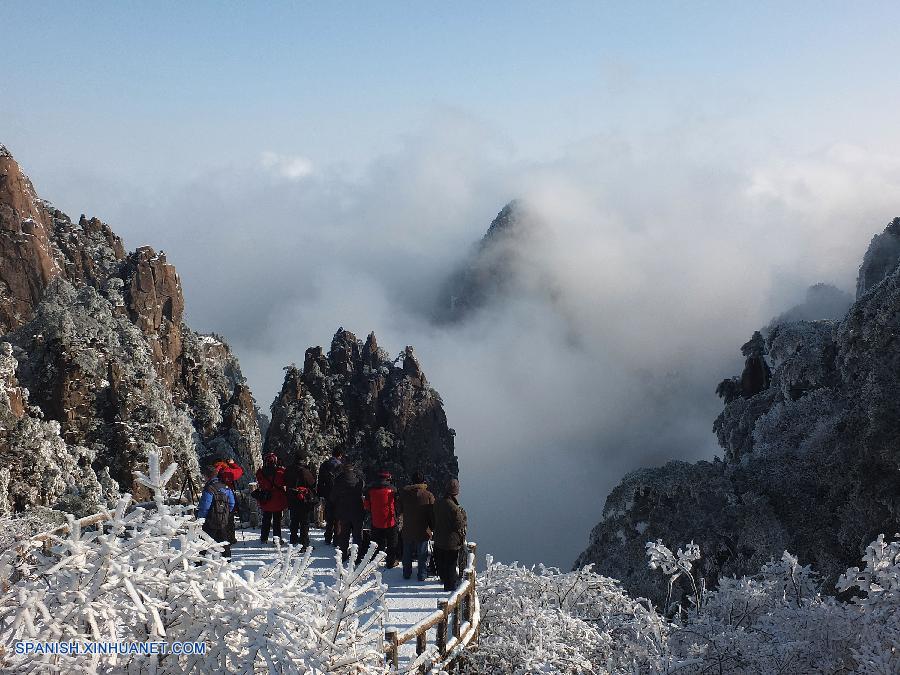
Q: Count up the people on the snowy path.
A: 9